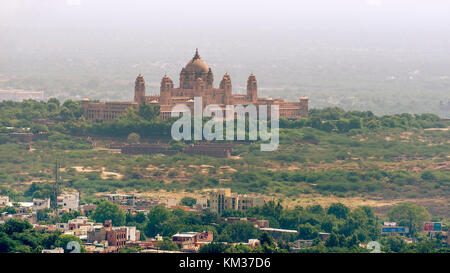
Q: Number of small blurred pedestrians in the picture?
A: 0